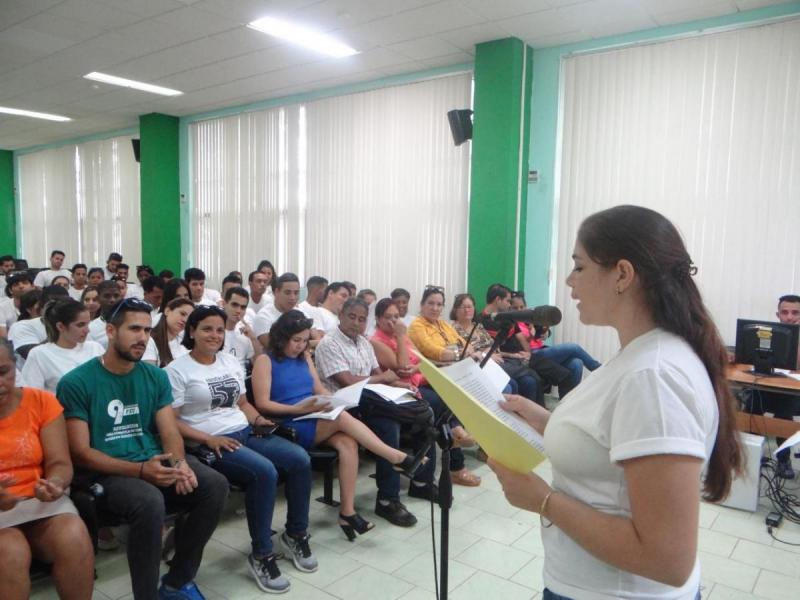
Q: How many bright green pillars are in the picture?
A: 3